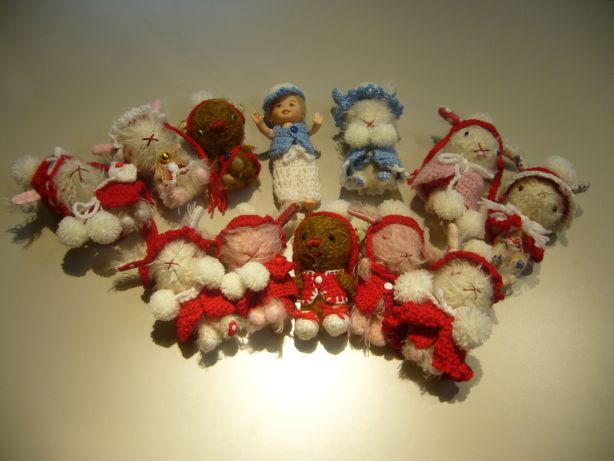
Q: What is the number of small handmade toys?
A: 12